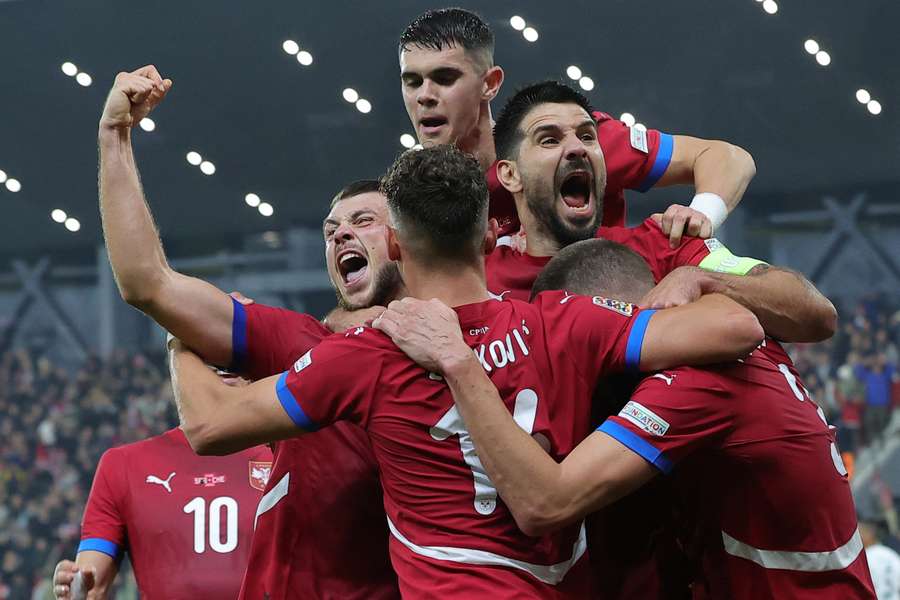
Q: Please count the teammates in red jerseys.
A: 6